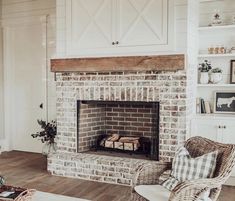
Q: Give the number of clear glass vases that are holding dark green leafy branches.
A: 1